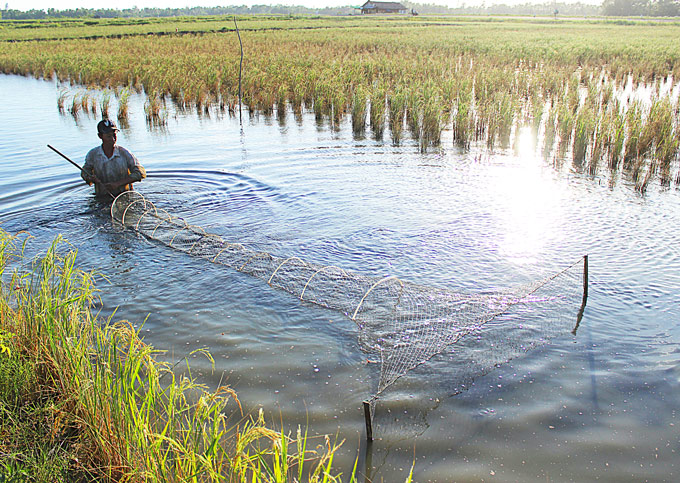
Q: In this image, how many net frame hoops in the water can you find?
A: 11